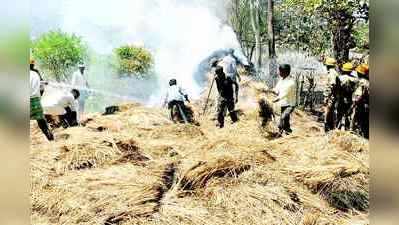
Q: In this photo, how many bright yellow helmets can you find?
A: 3